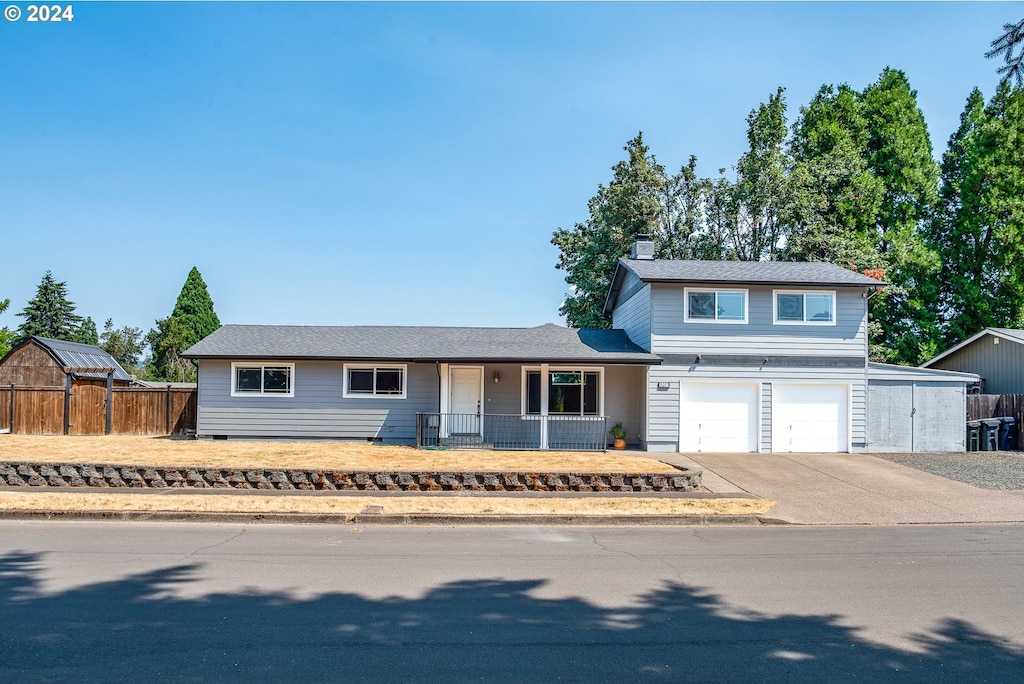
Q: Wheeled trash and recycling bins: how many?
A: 3